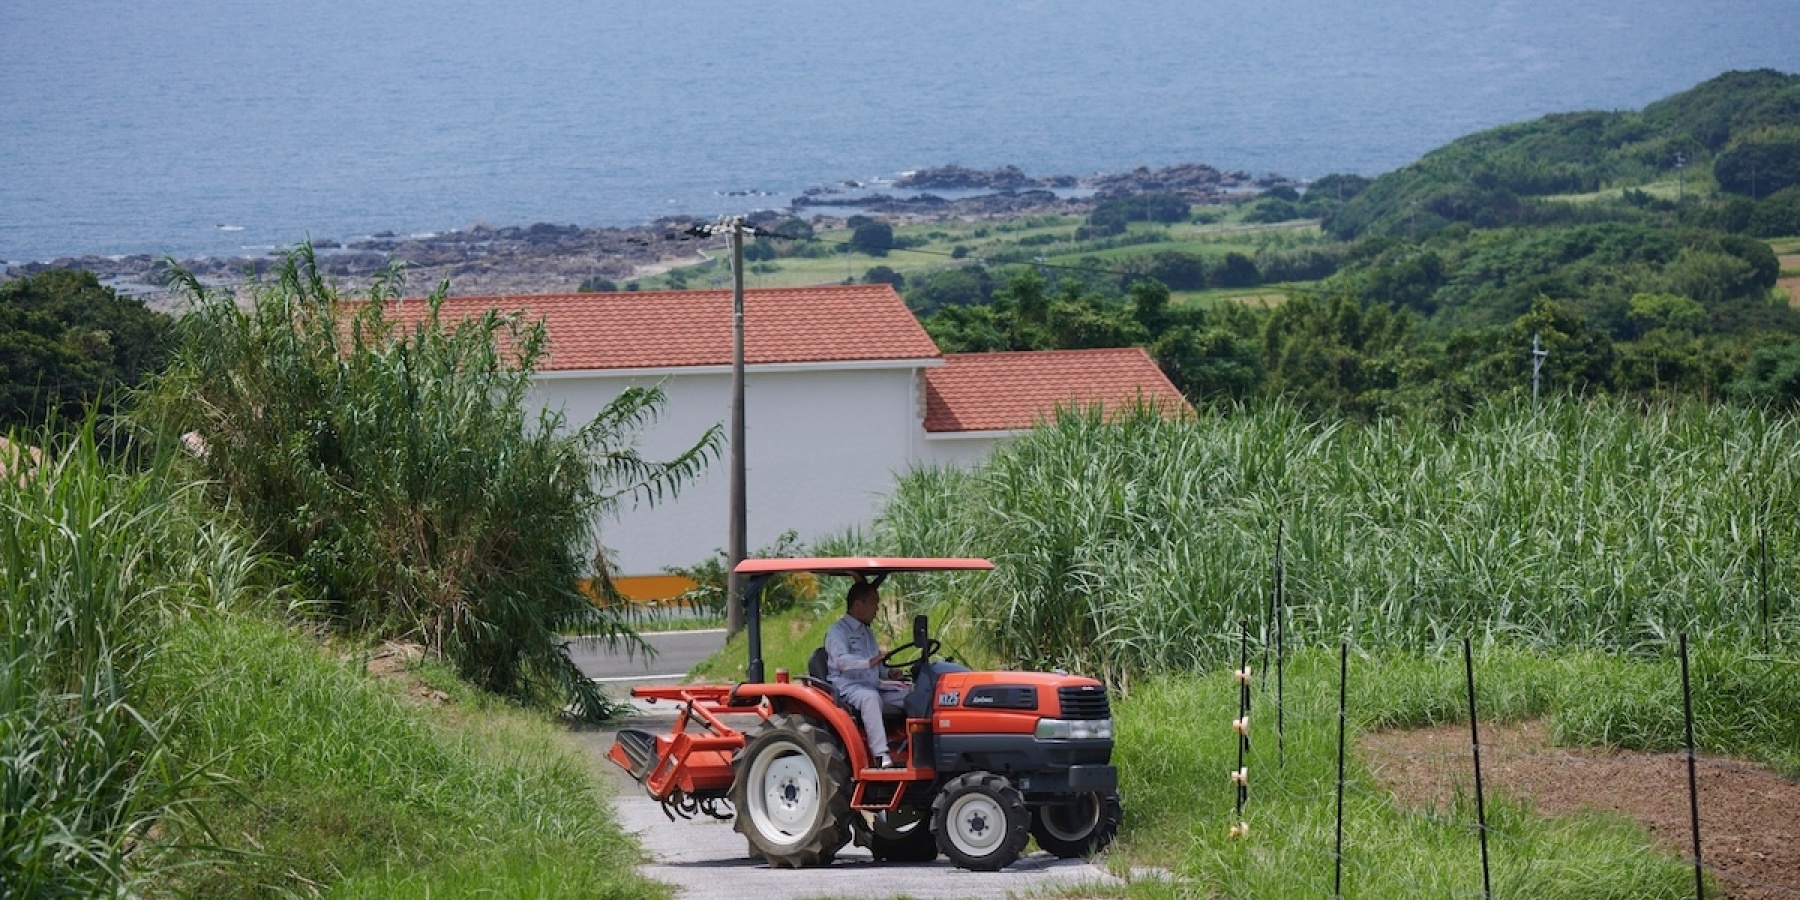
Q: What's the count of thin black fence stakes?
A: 7